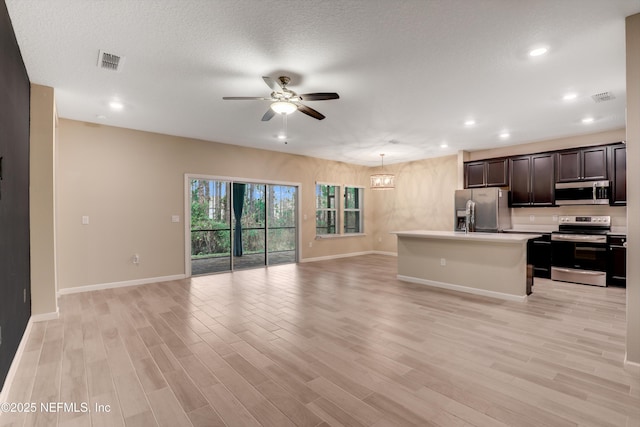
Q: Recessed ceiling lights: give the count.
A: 8